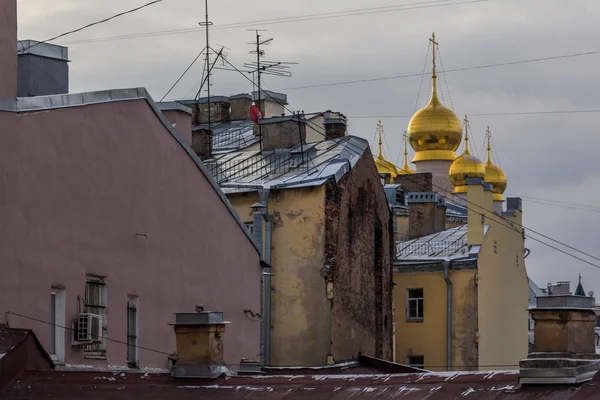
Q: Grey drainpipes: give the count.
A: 2